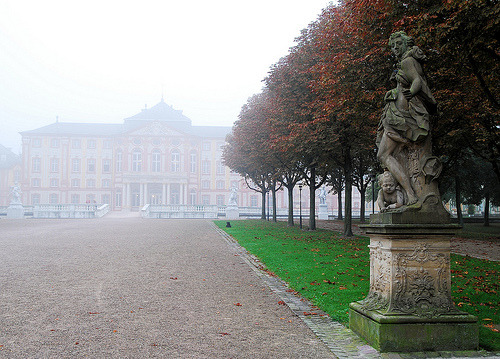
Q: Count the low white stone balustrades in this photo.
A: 2